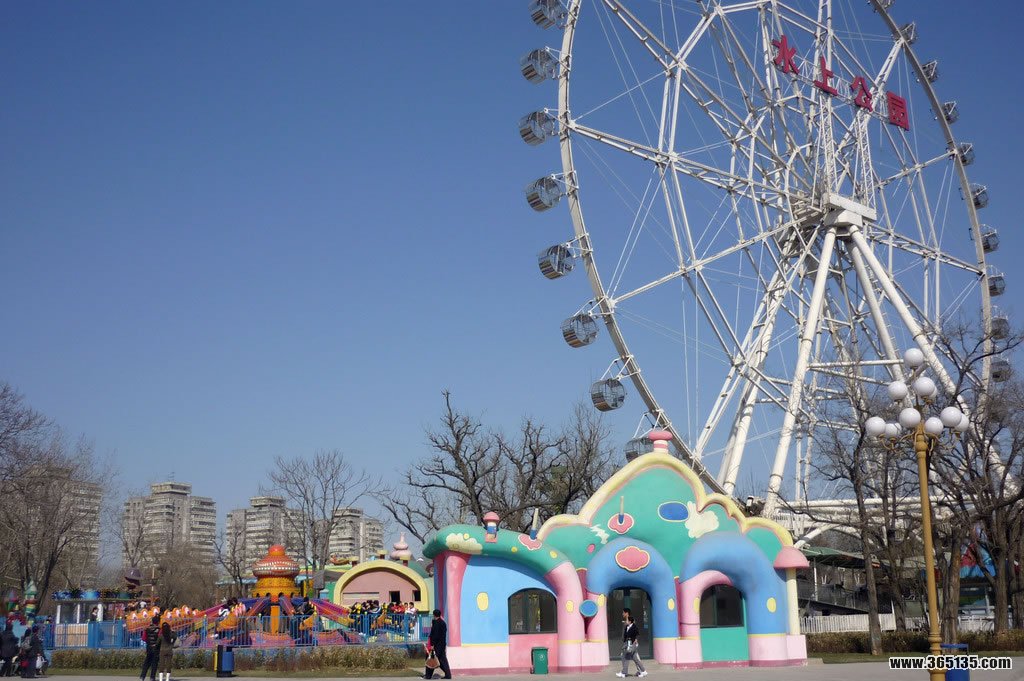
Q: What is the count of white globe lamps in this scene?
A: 10